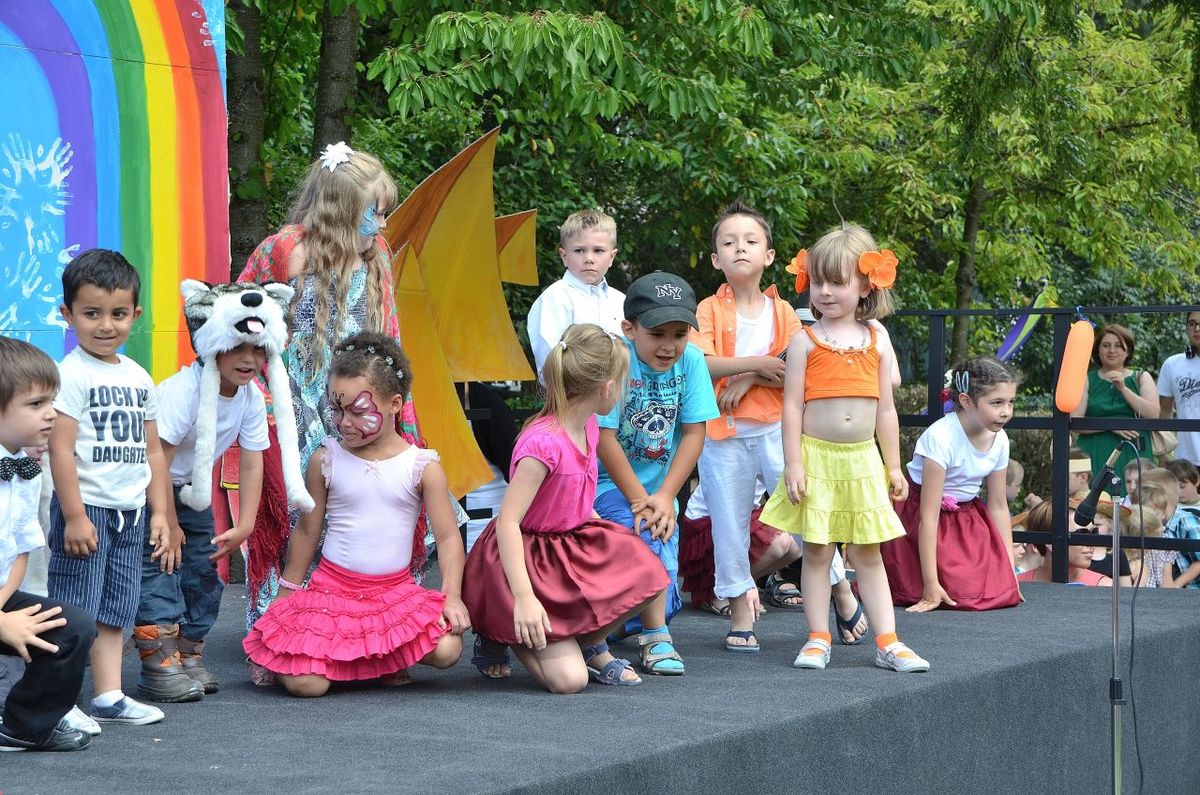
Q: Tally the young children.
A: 11